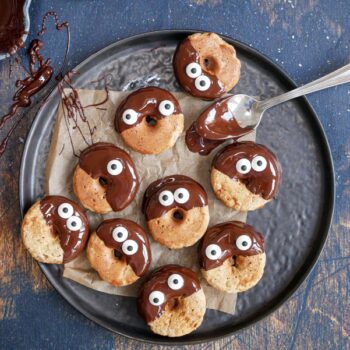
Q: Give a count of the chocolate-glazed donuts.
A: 9